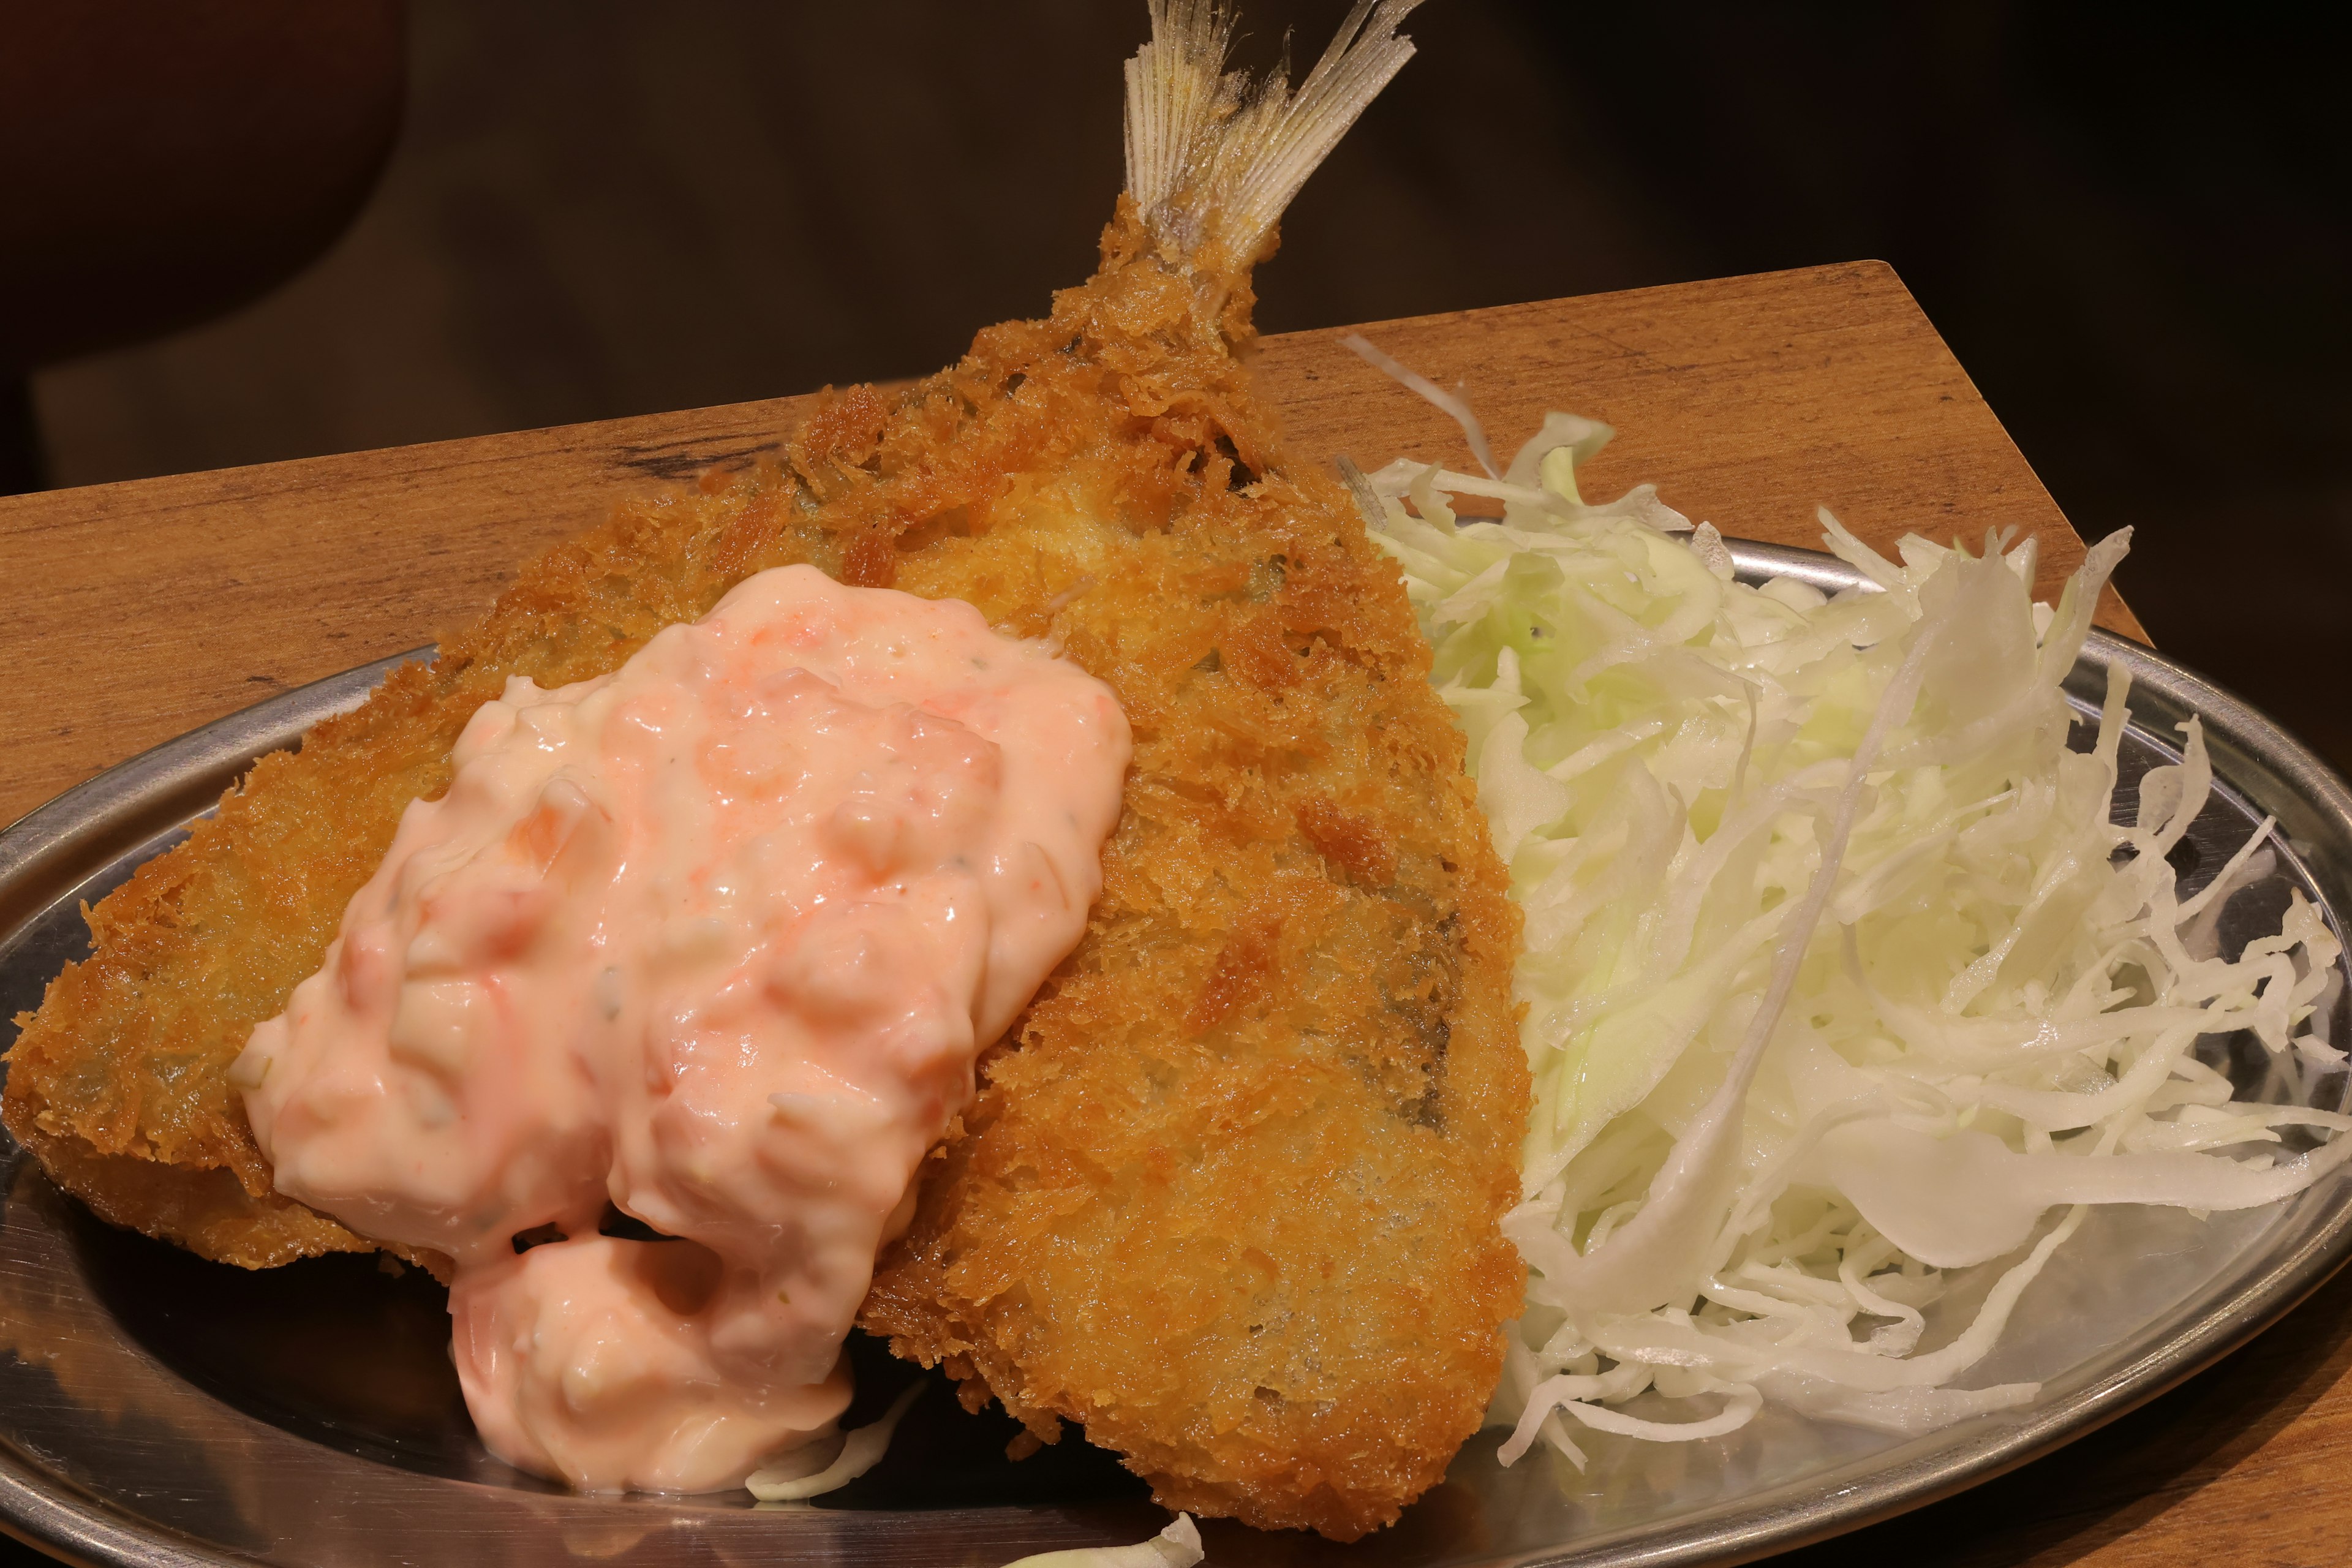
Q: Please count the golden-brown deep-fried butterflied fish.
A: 1